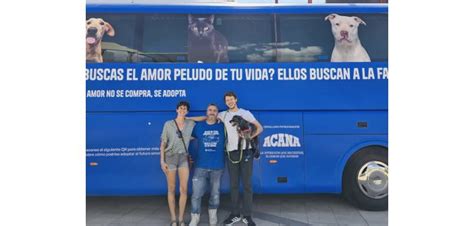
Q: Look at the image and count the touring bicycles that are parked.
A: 0